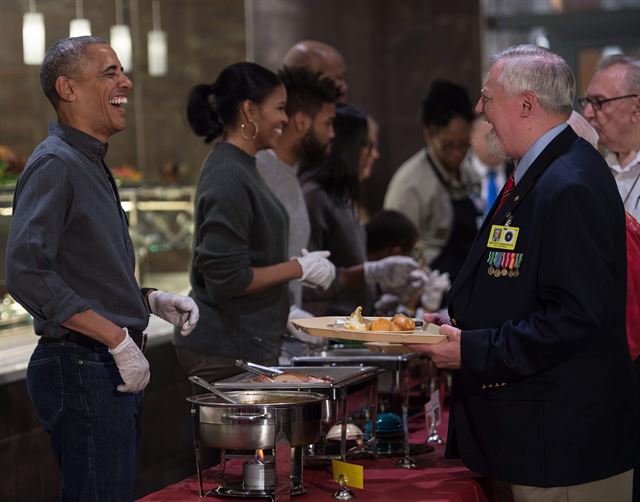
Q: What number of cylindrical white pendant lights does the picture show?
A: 4